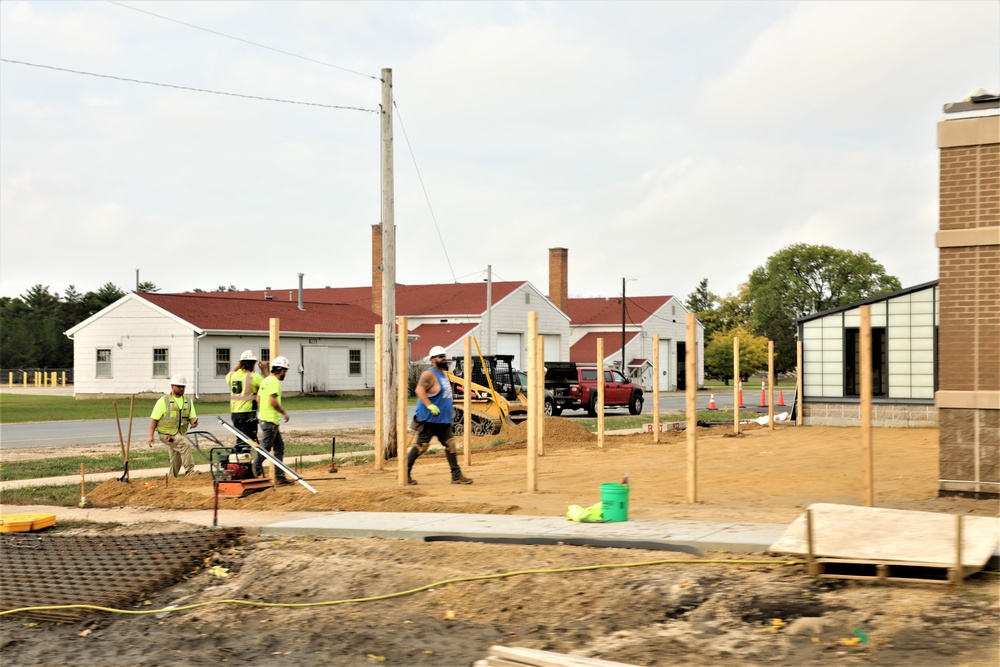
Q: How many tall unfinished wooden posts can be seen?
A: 13